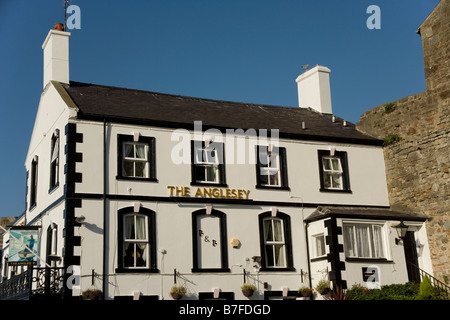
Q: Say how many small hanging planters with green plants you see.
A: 5